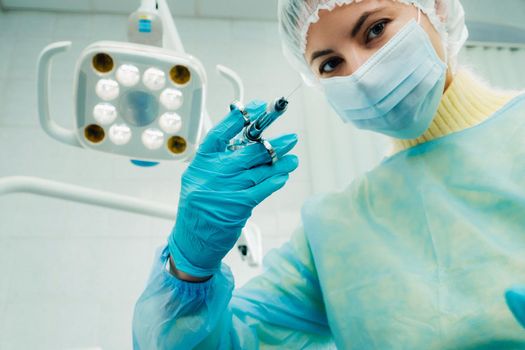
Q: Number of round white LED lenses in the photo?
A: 8